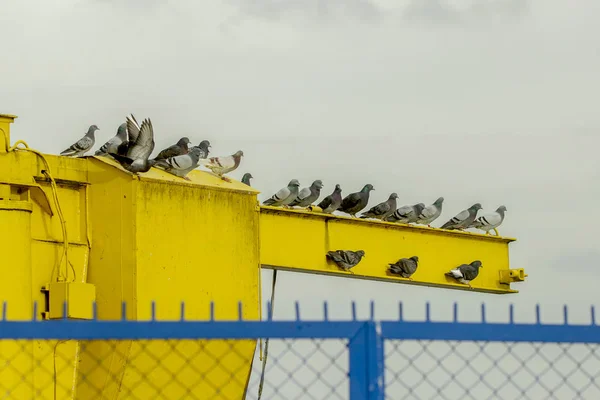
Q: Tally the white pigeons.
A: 1